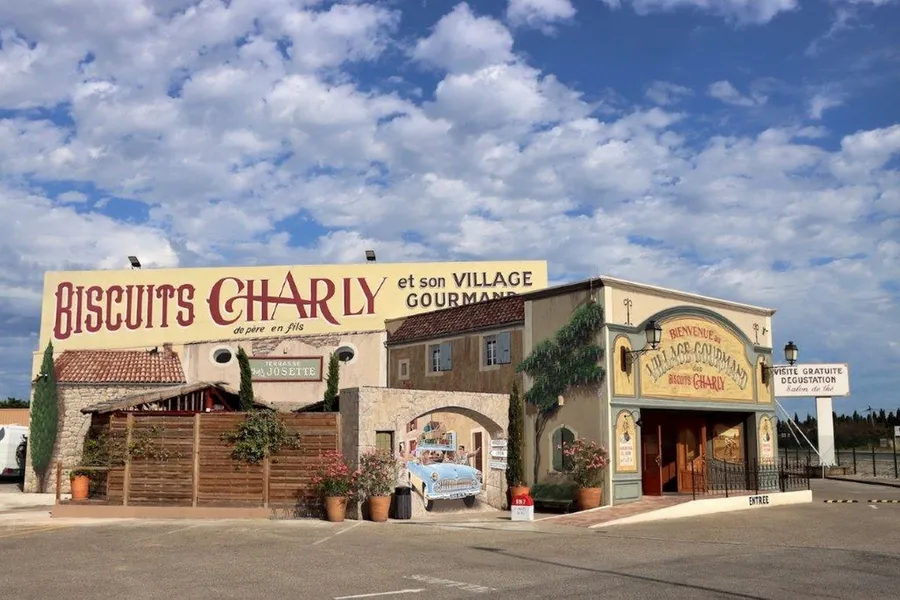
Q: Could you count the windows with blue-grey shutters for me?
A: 2